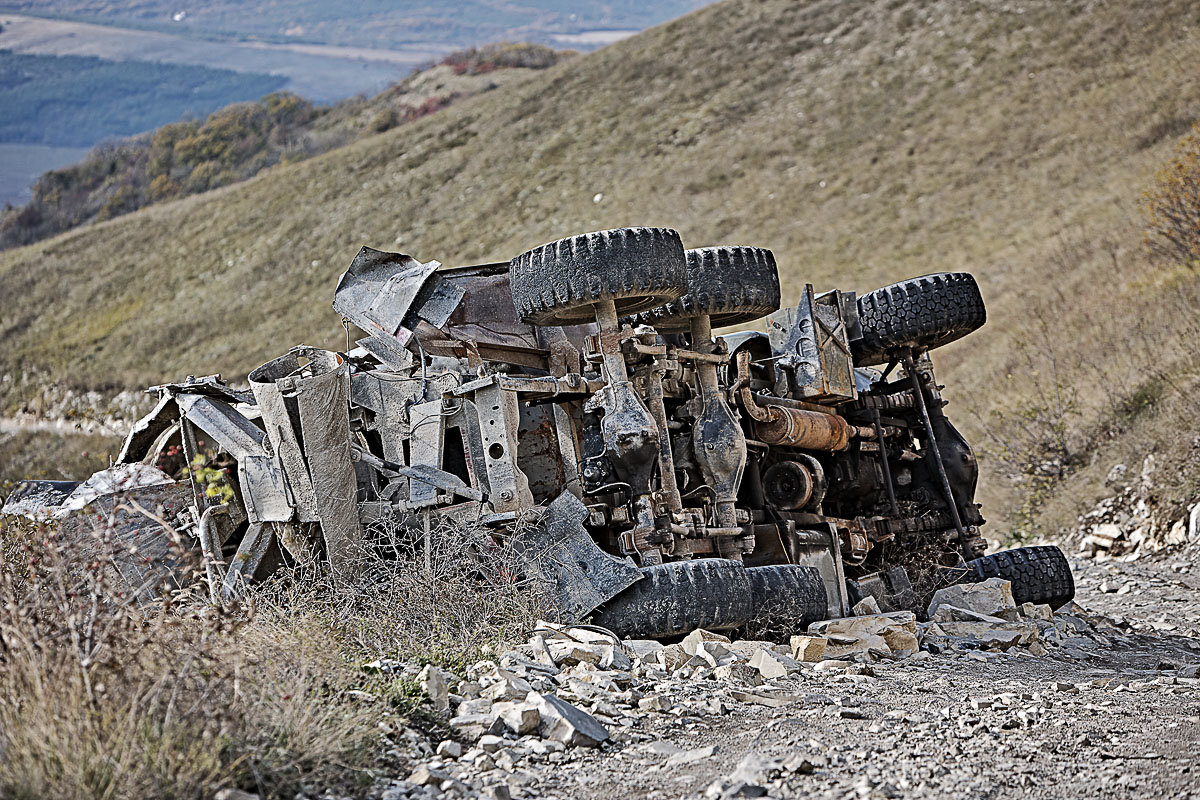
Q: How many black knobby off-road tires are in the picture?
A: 6